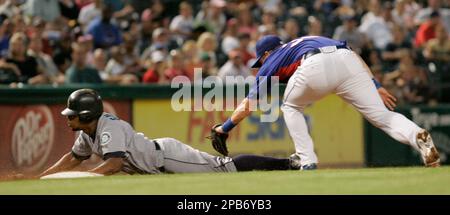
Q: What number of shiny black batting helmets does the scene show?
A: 1